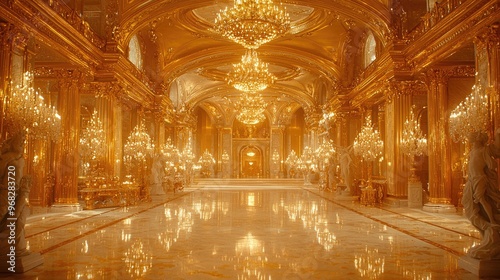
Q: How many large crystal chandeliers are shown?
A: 3